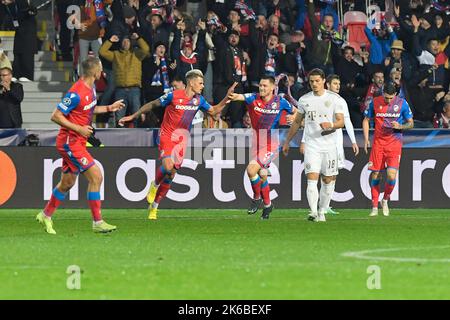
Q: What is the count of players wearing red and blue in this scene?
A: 4